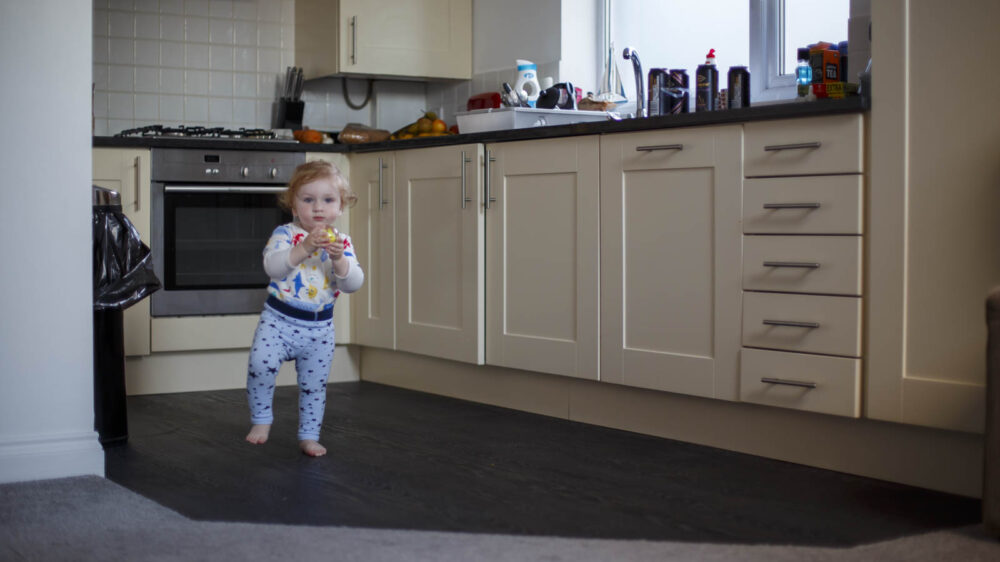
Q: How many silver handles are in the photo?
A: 12